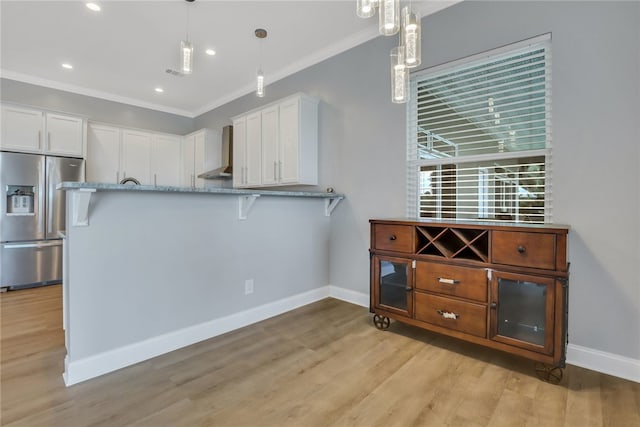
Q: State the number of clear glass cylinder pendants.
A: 6